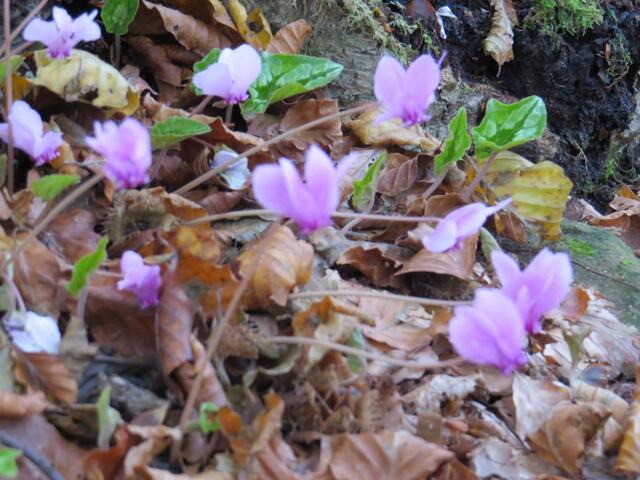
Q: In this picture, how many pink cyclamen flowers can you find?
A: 10